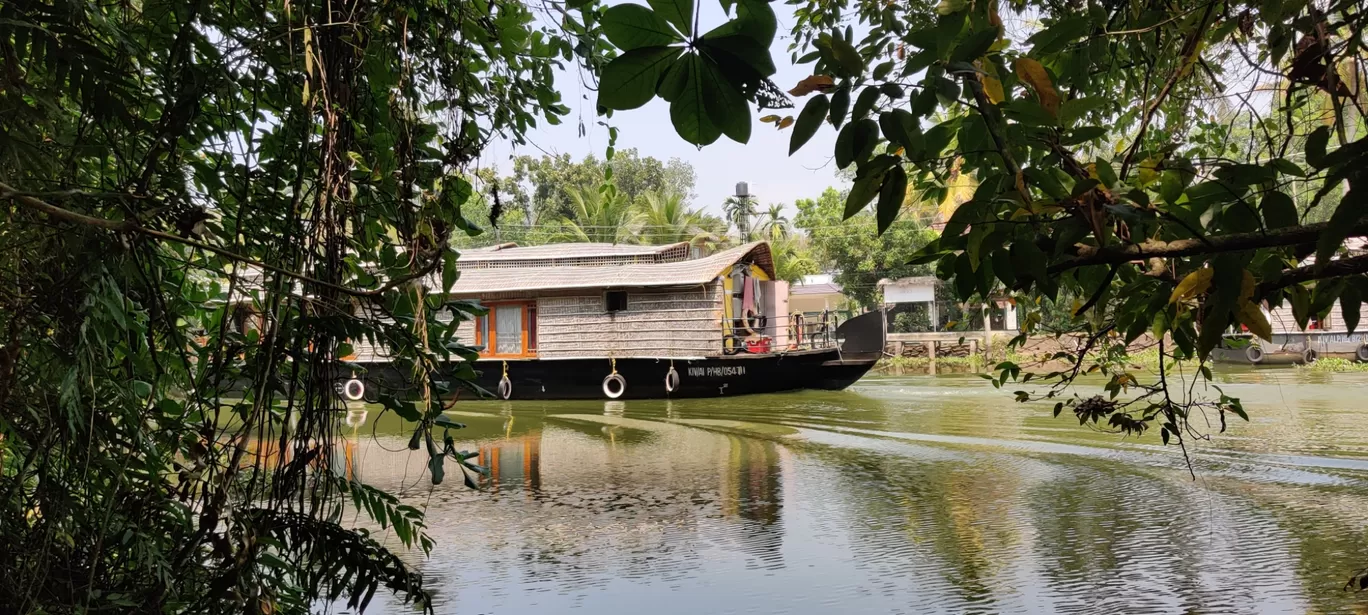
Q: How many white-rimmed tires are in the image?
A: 4